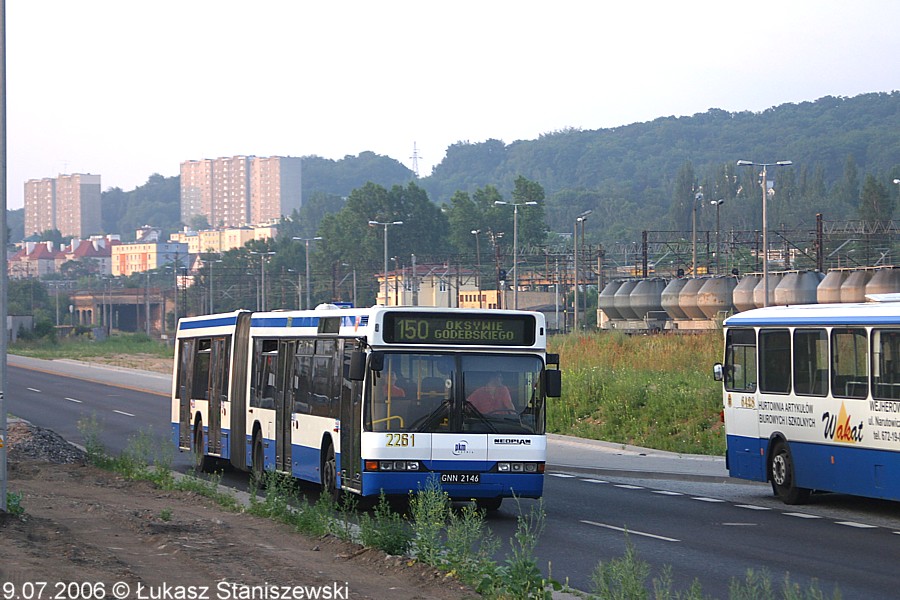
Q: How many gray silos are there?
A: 12